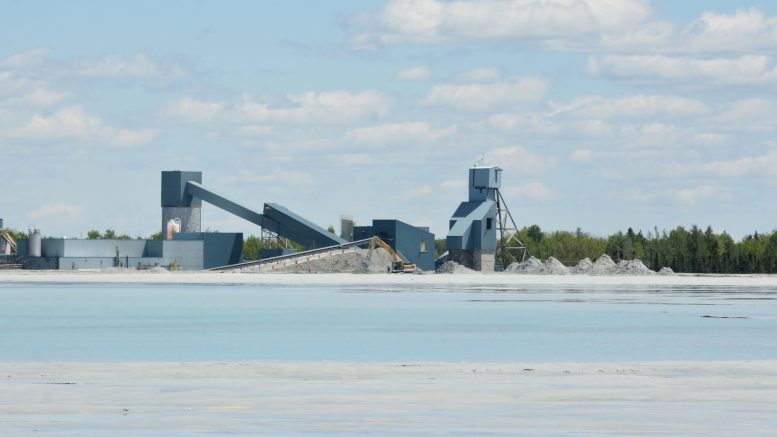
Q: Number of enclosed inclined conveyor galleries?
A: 2